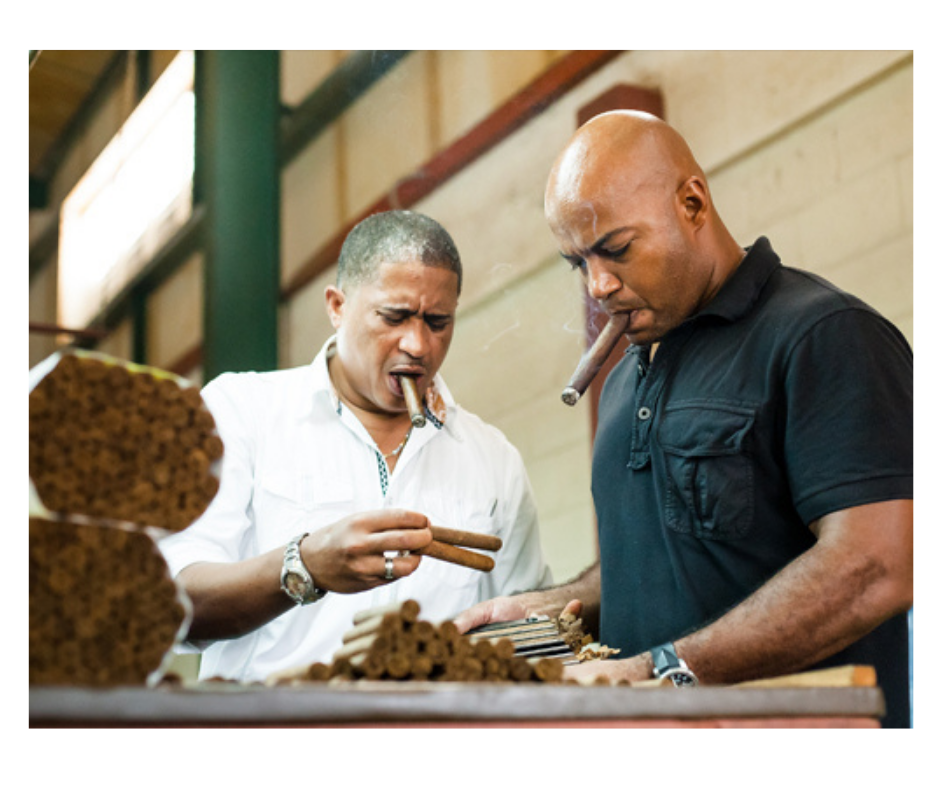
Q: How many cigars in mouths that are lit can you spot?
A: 2